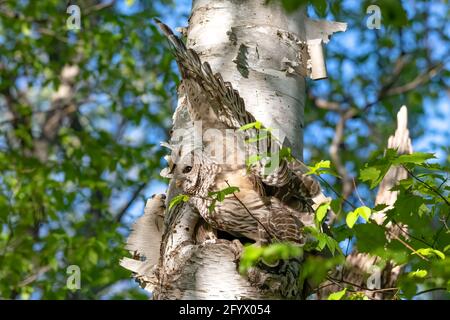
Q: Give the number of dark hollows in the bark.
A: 1